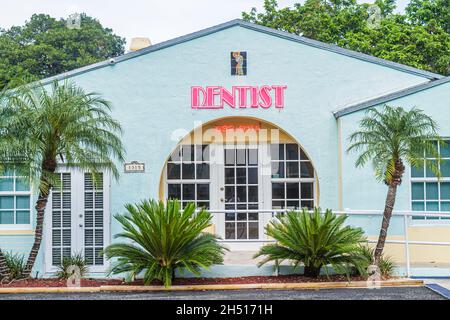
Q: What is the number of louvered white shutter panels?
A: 2